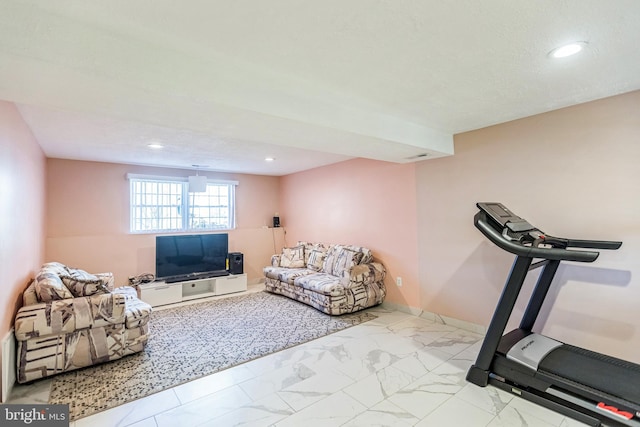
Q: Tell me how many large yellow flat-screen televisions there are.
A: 0